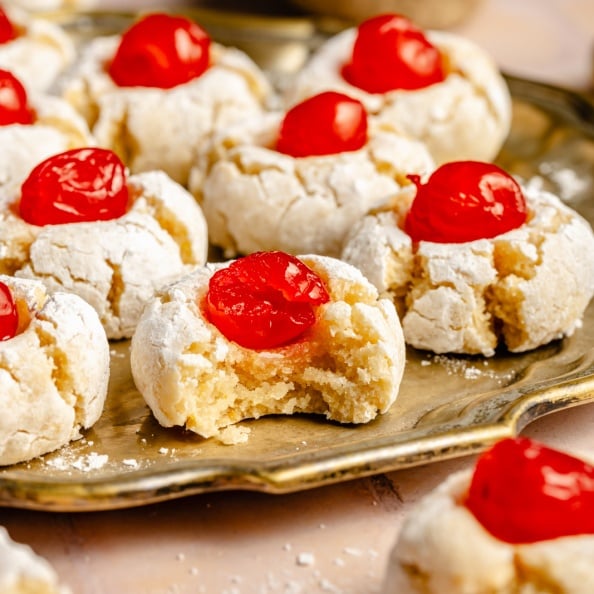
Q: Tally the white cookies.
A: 11